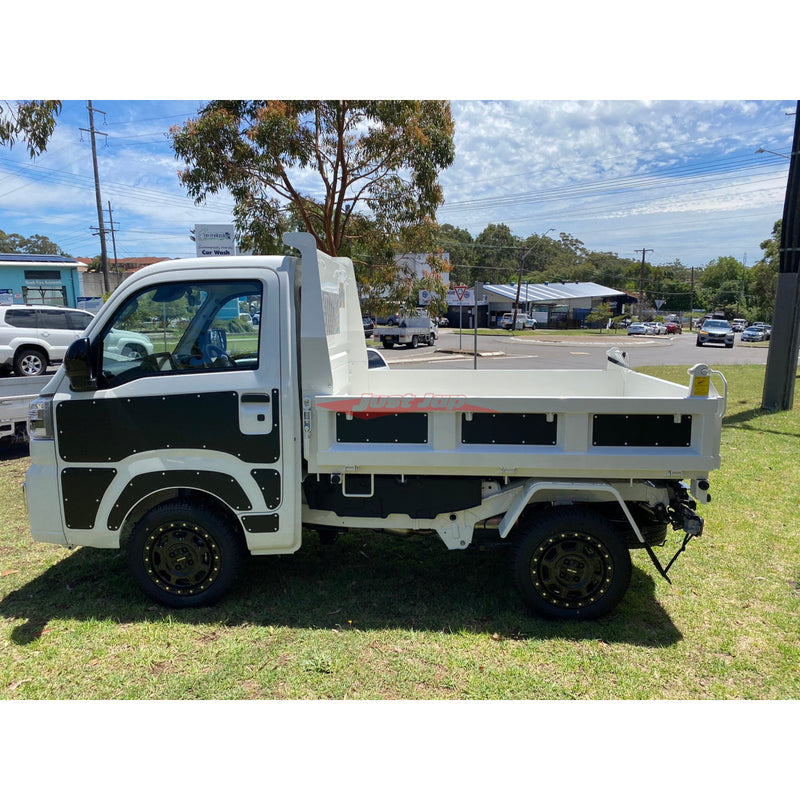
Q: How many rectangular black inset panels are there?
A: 3